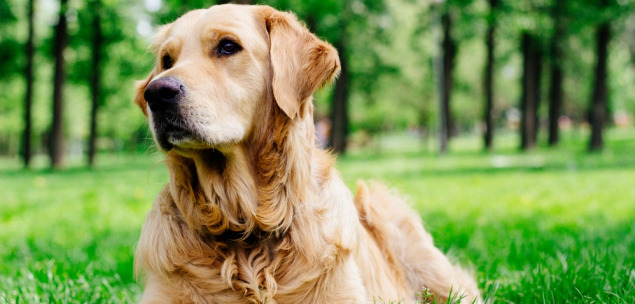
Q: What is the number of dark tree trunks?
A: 9